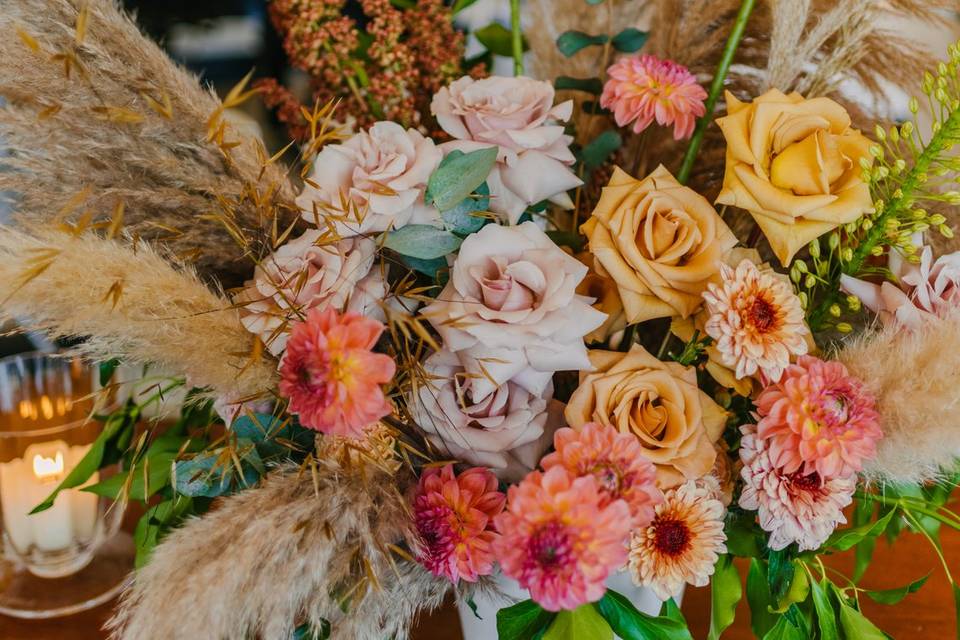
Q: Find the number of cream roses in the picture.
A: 5